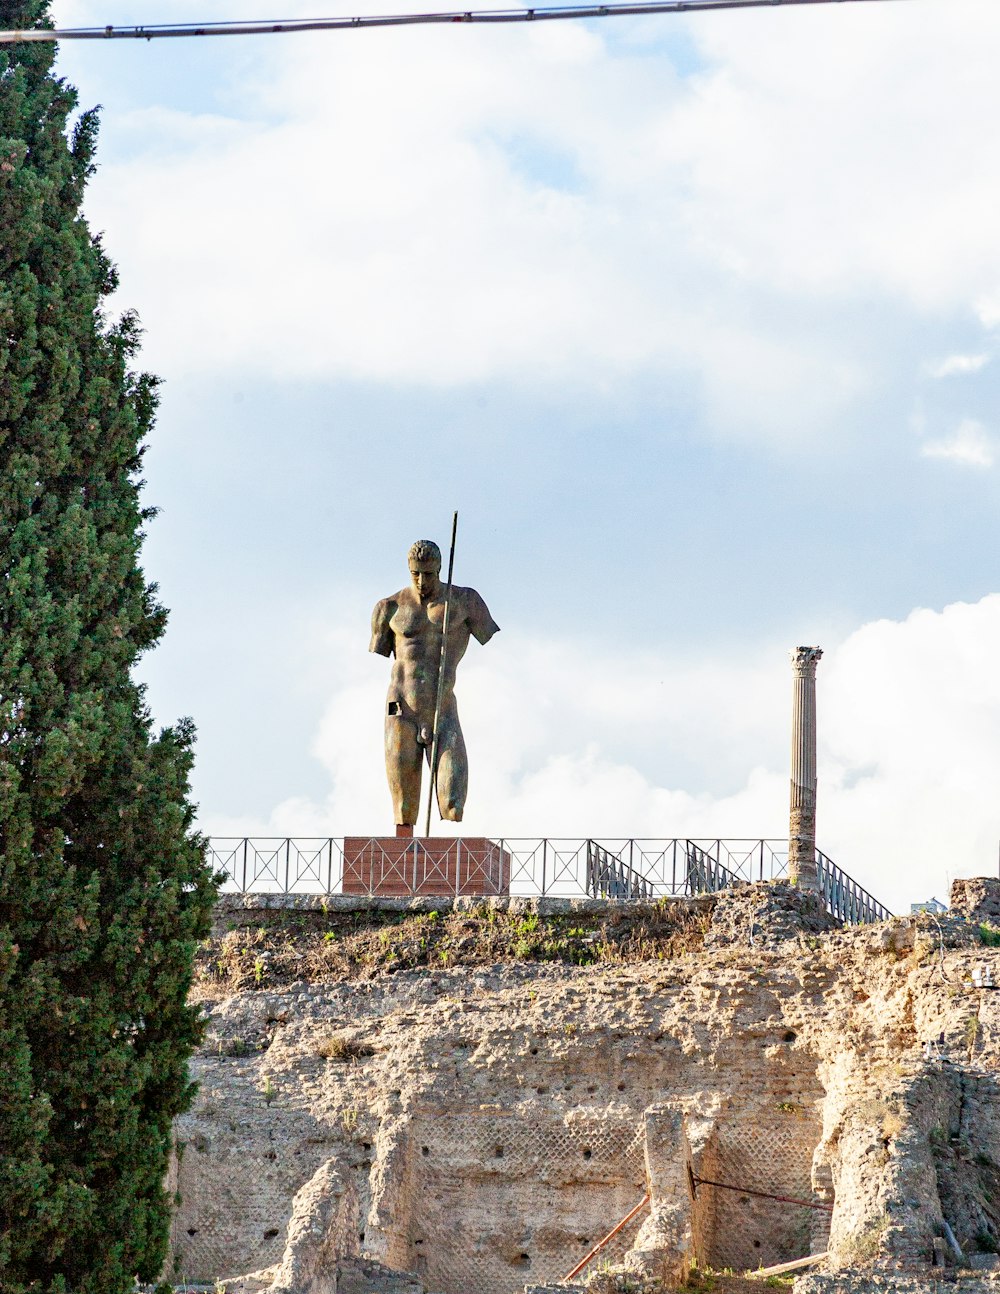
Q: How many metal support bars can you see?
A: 2